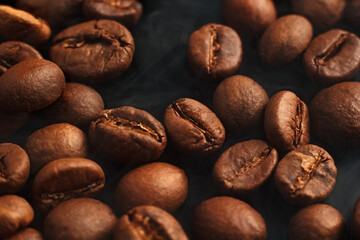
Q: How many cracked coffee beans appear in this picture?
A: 13